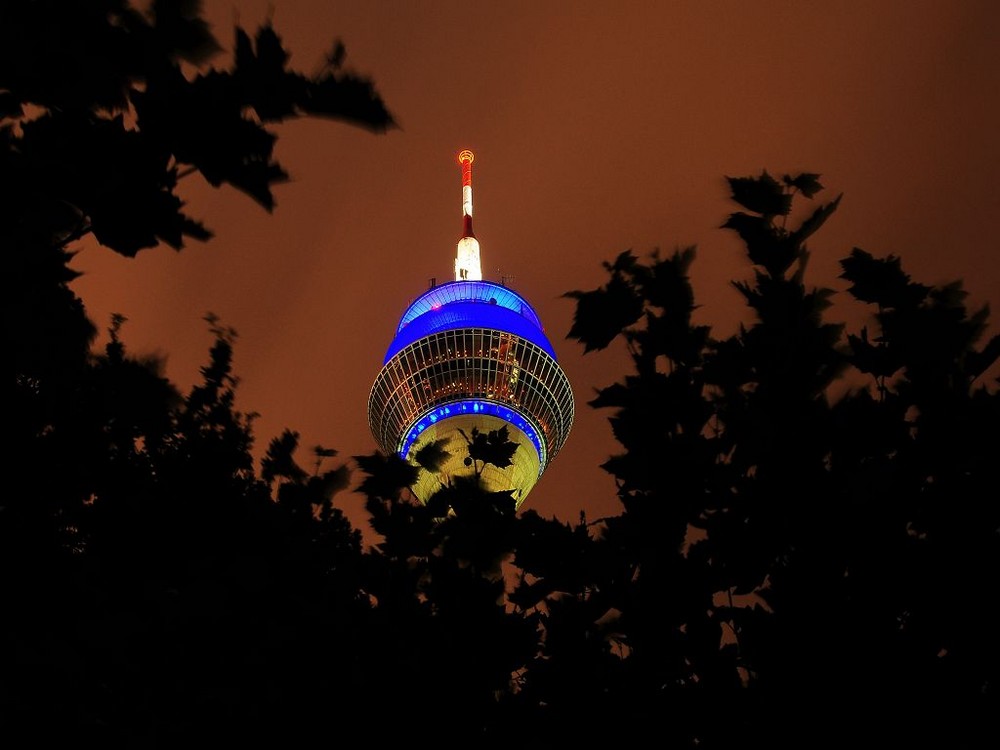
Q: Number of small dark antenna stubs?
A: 2